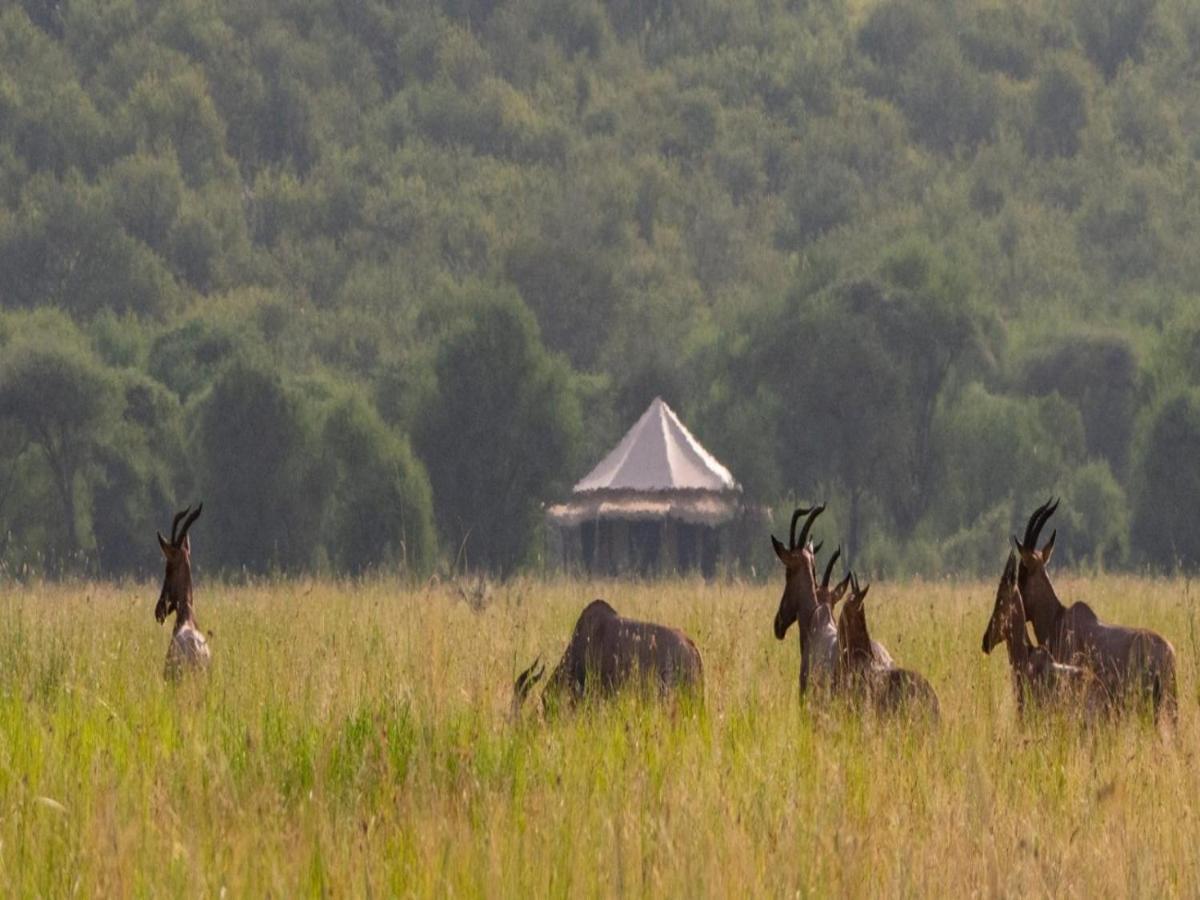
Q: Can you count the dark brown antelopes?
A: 7